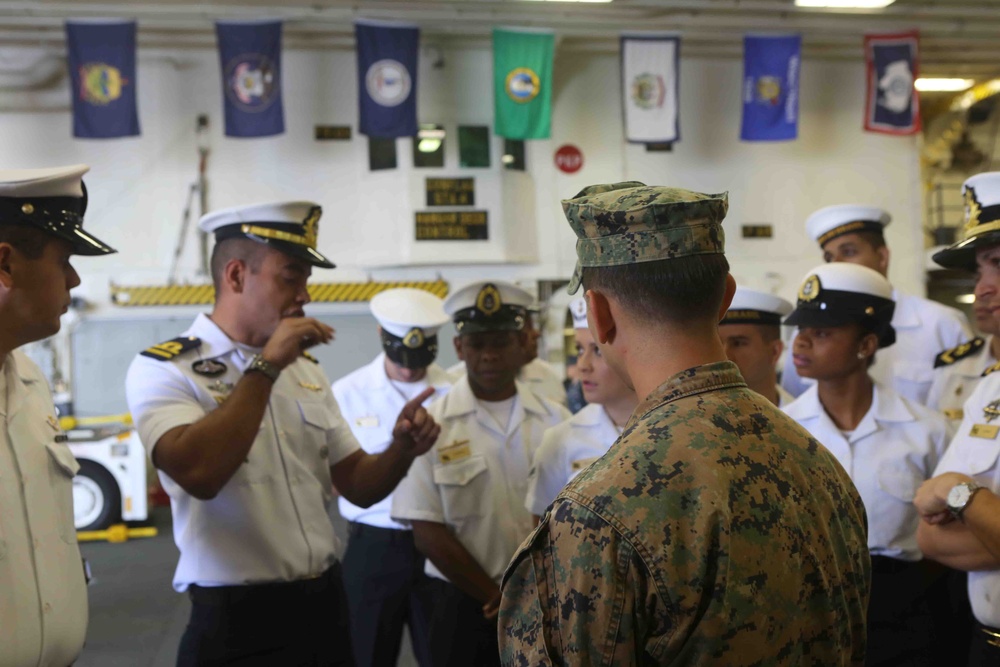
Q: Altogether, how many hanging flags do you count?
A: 7